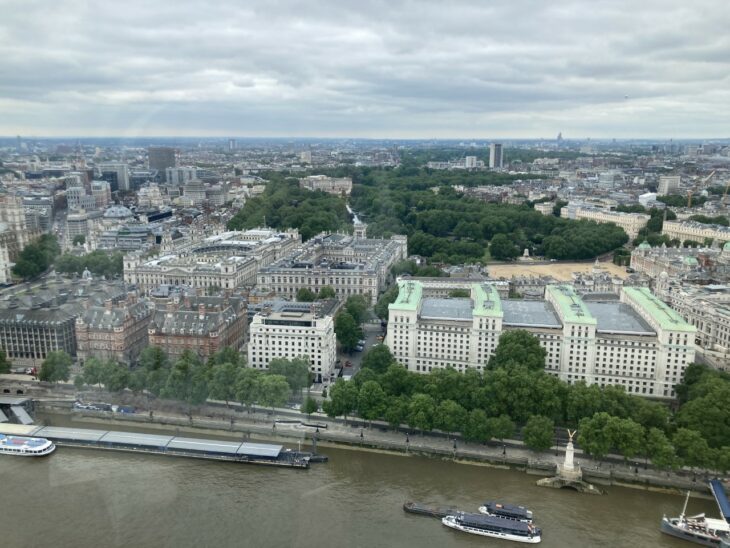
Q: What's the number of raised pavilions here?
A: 4